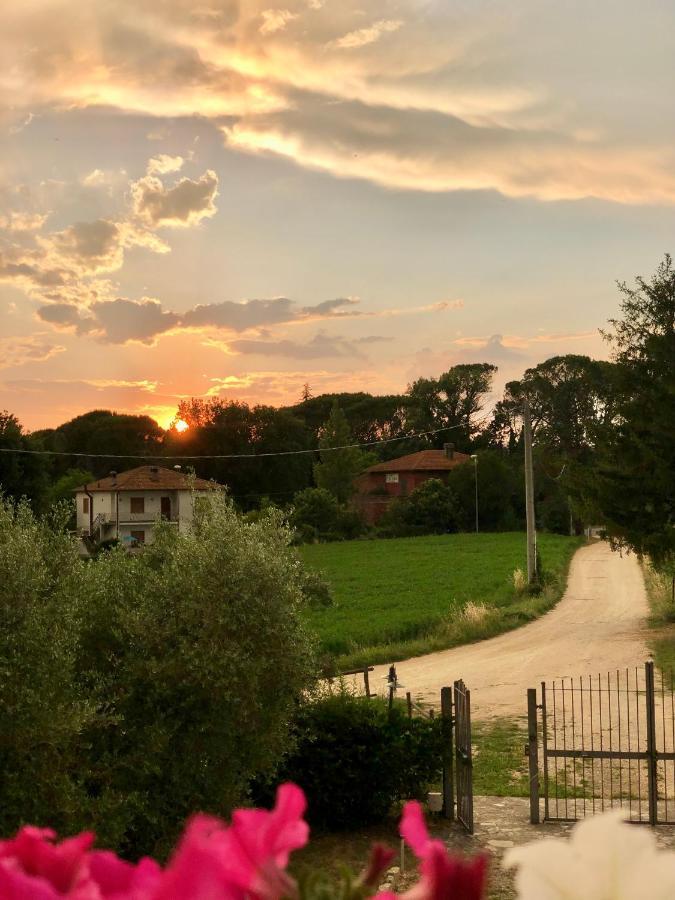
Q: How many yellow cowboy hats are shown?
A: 0